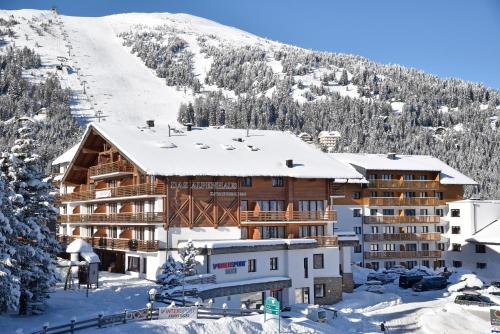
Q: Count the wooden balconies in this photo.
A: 11